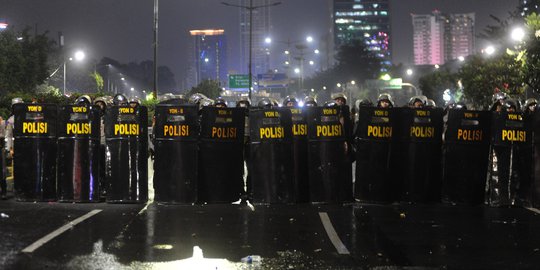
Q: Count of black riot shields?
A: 12